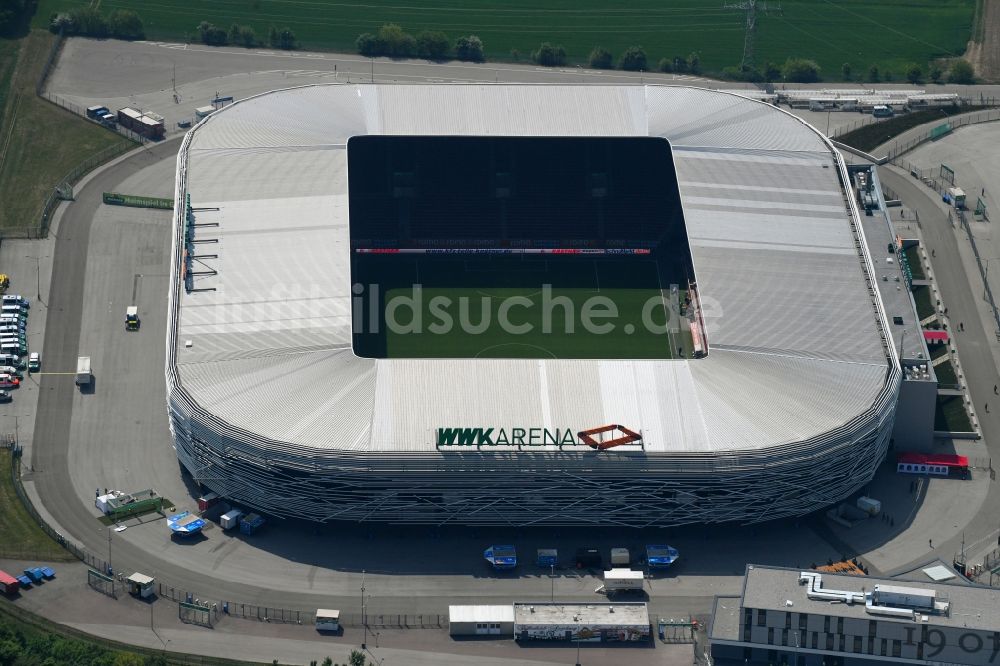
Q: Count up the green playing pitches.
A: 1